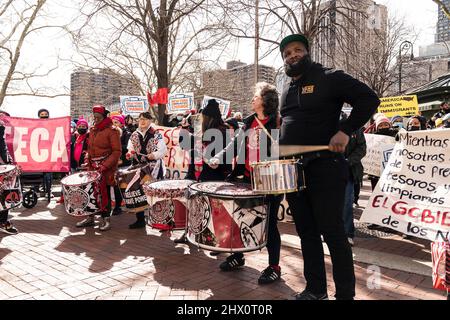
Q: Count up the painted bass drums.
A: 5